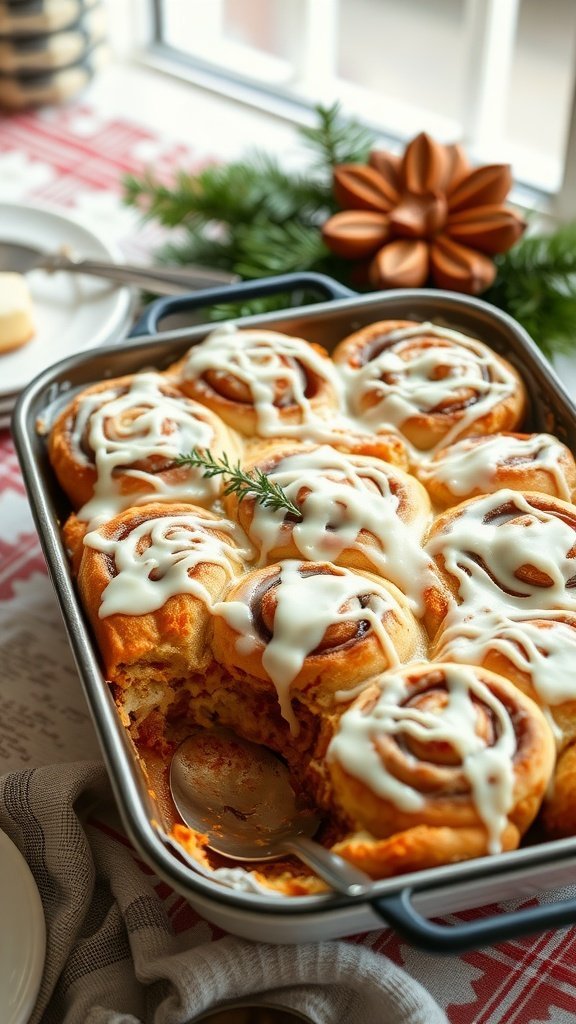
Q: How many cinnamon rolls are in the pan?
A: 10